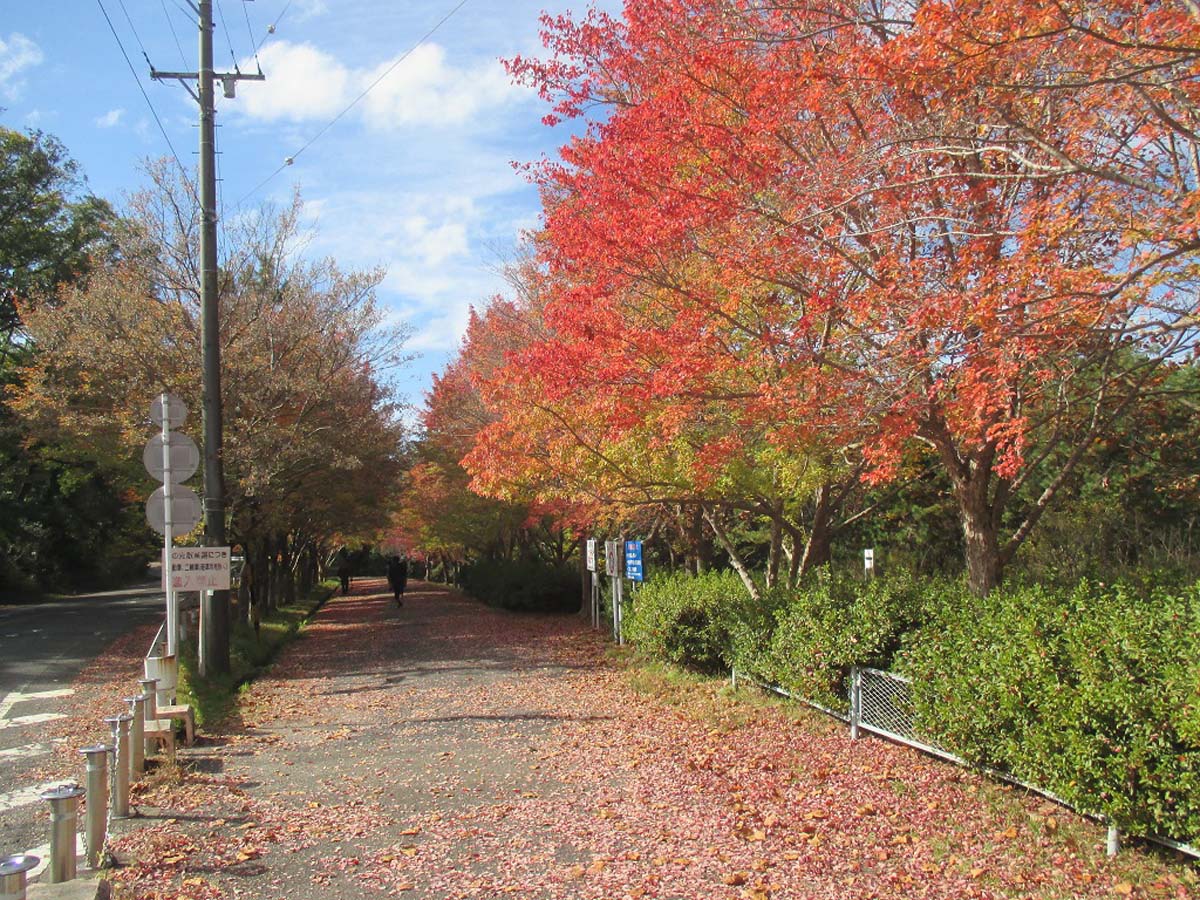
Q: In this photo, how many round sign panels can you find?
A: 3